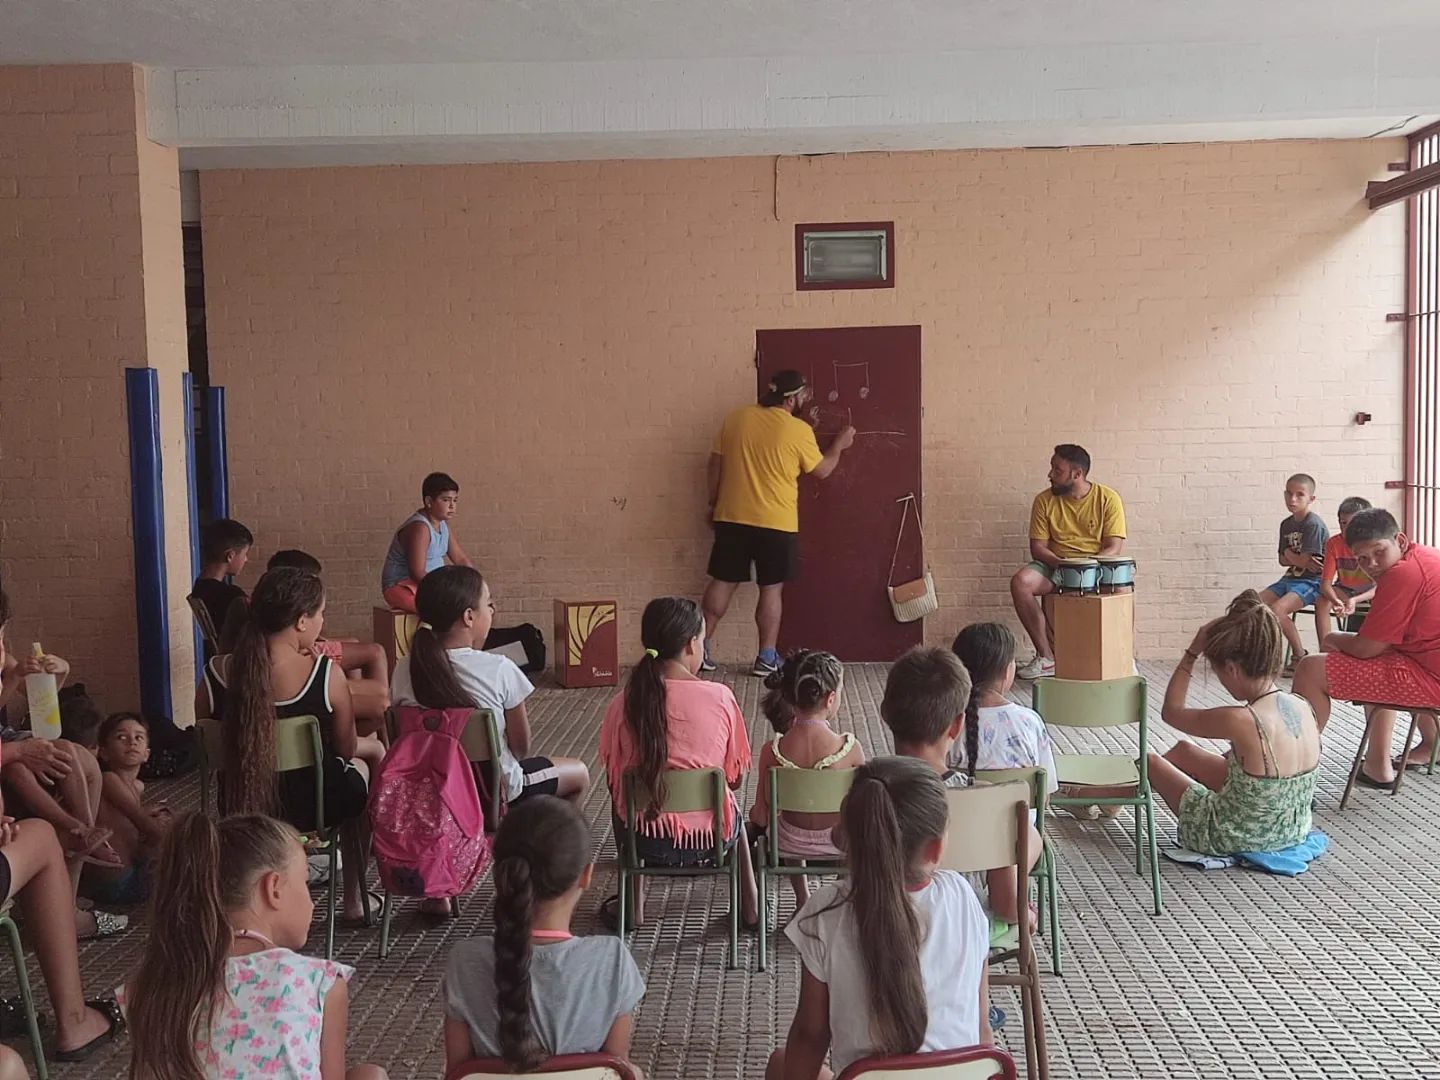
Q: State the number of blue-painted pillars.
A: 3